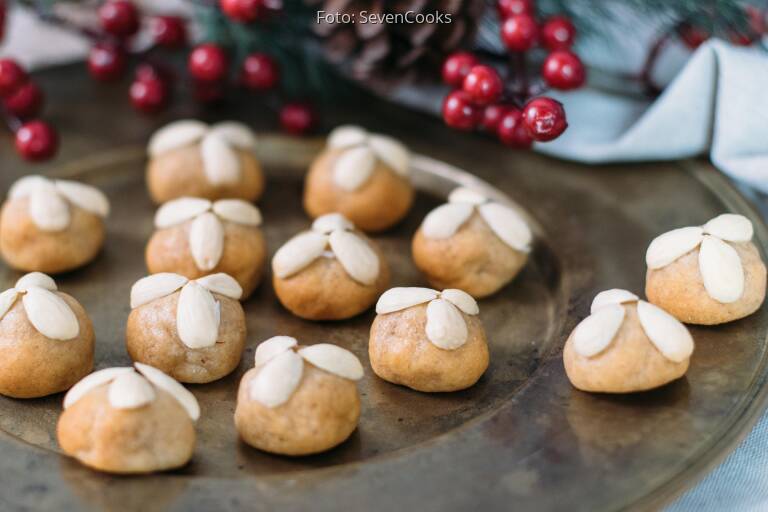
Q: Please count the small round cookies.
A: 13